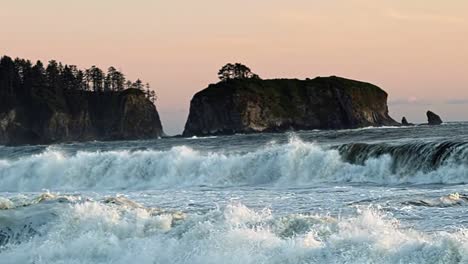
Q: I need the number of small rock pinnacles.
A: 2